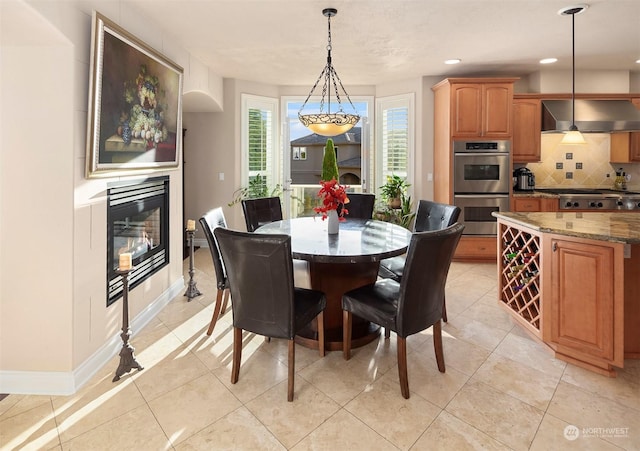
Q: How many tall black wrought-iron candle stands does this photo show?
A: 2